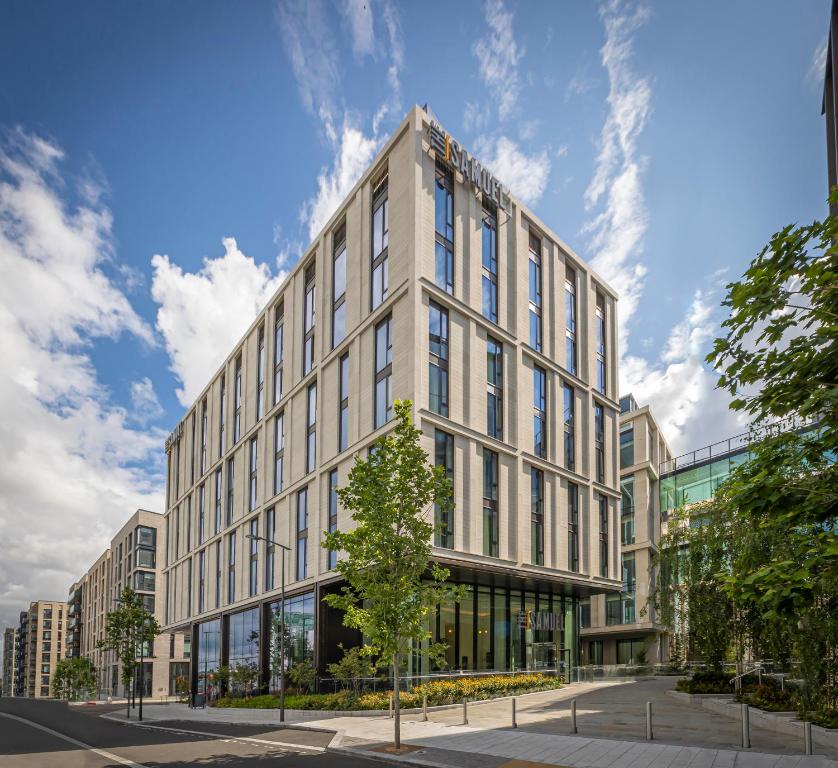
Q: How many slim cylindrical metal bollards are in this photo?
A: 8